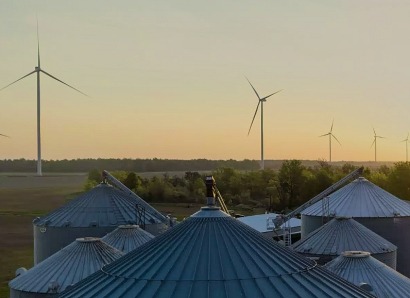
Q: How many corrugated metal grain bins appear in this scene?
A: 7